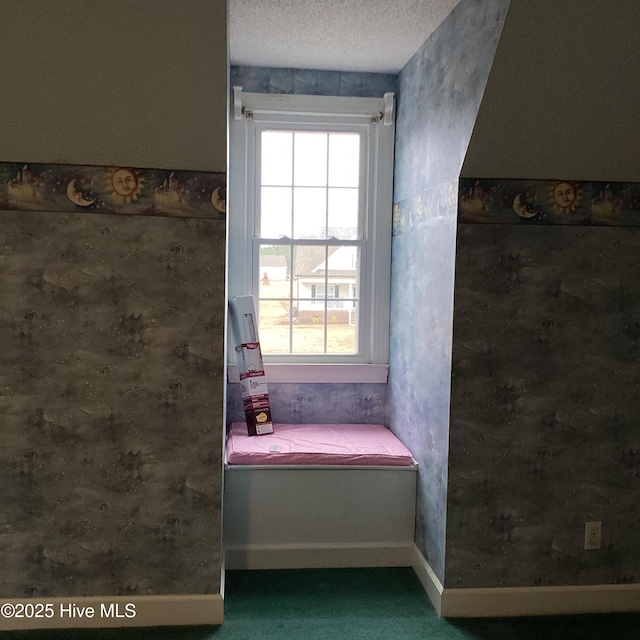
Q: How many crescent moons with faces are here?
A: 3